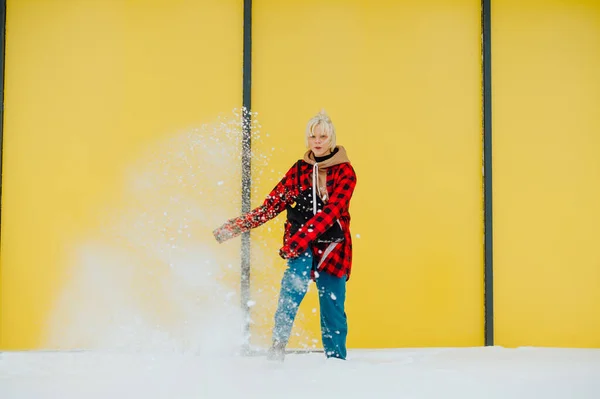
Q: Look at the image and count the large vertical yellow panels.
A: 3